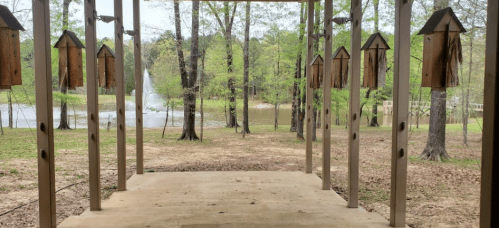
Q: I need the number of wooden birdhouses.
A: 7